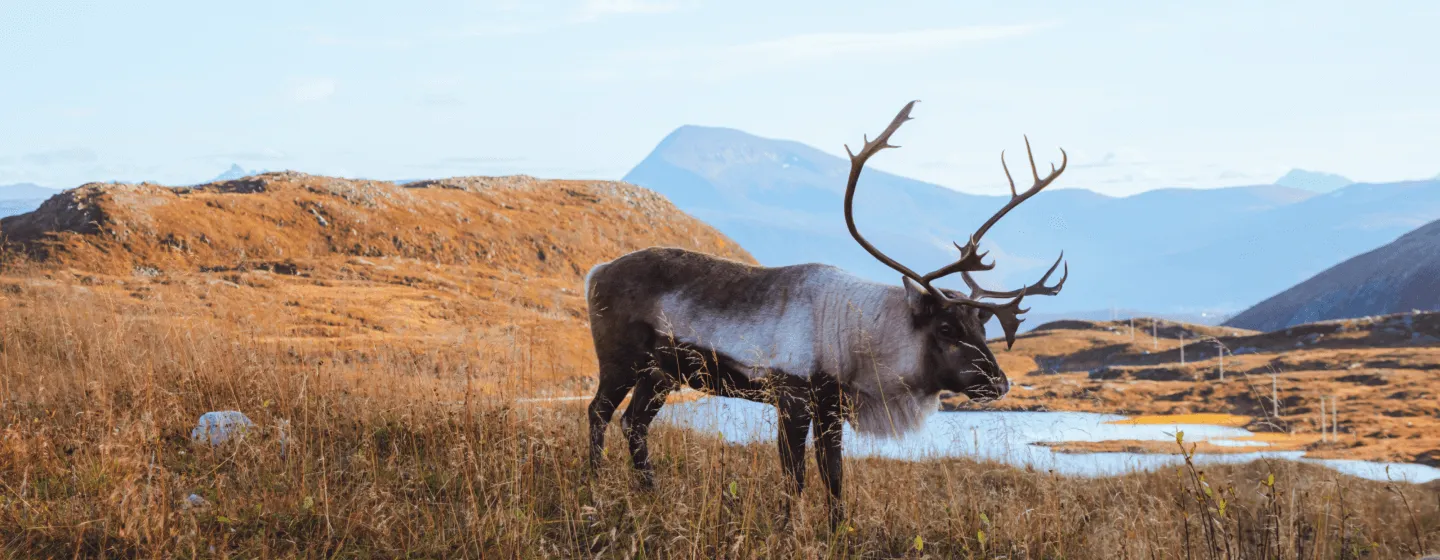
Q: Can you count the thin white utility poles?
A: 7